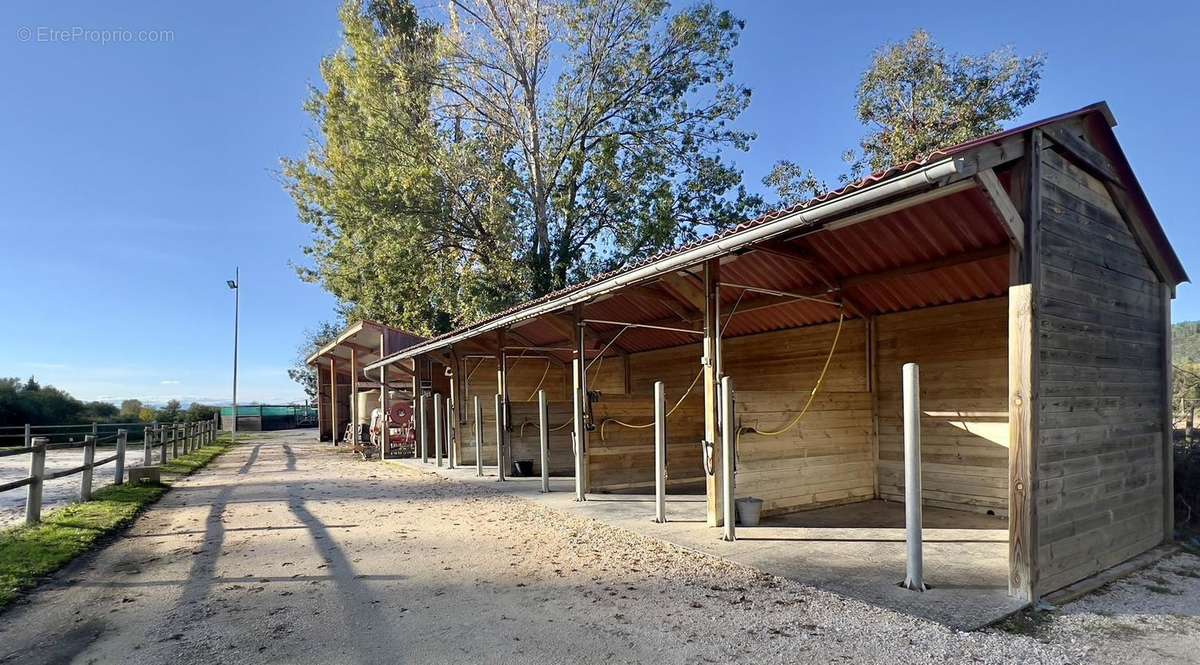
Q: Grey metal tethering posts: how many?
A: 10